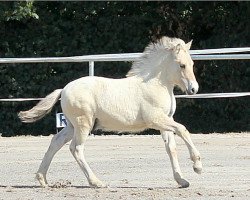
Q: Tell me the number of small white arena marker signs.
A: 1